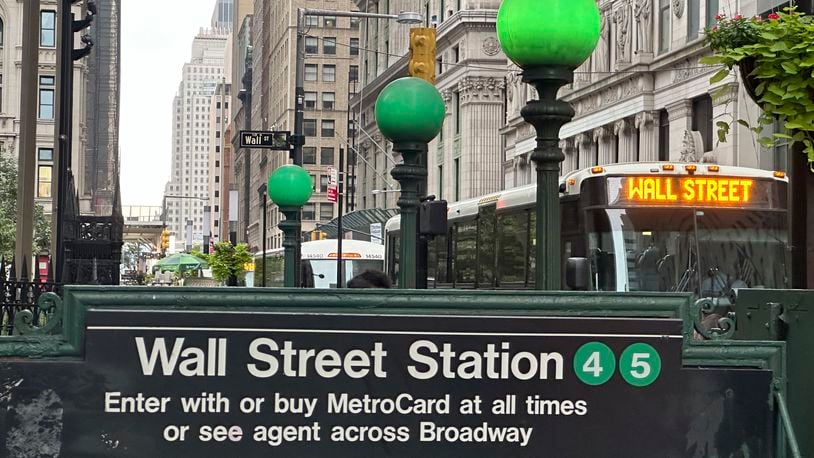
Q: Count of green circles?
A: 5